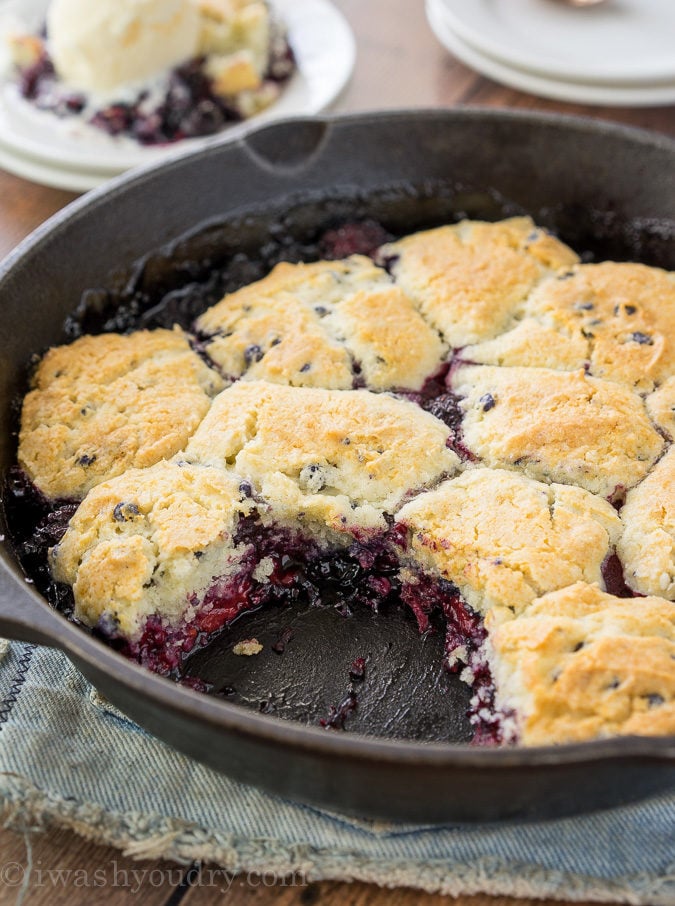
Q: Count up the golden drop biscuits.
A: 11